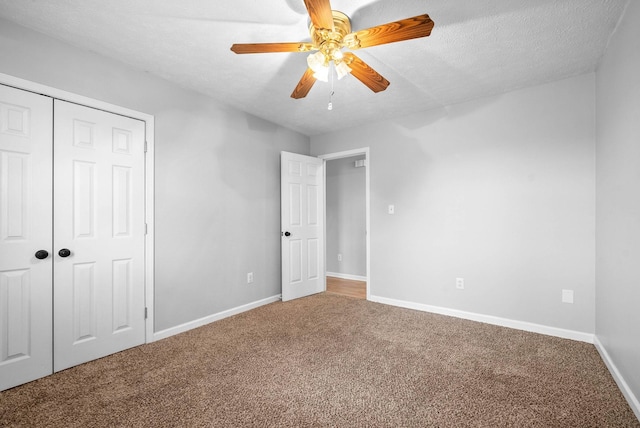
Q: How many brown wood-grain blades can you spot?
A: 5